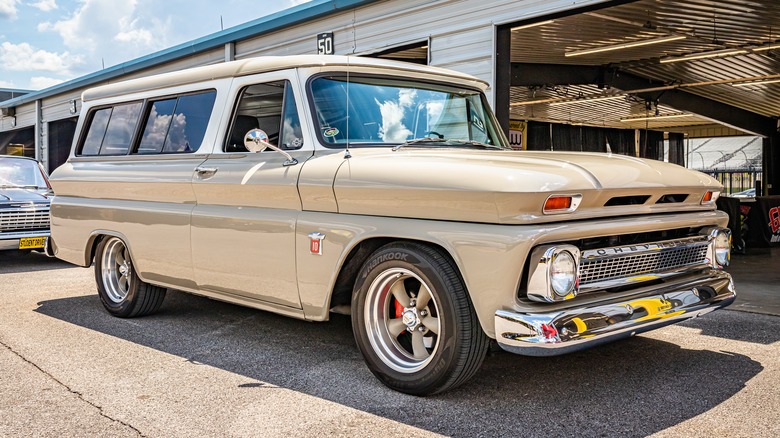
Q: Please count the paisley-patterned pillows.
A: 0